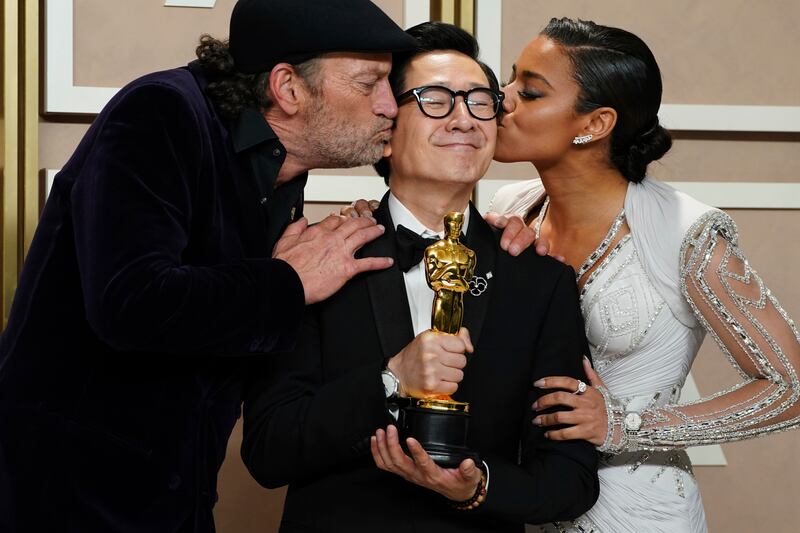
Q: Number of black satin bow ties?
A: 1